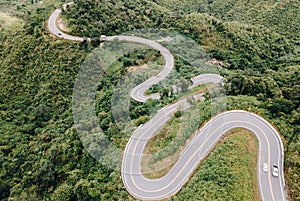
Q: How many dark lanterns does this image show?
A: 0